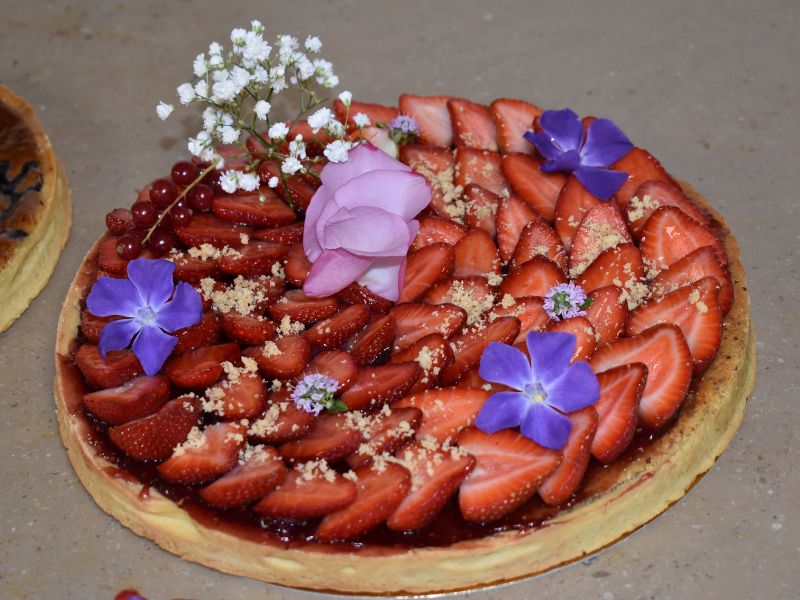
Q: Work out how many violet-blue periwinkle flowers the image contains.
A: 3